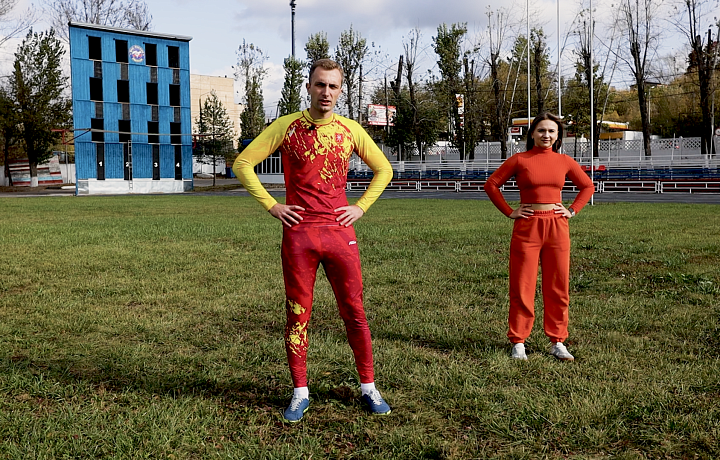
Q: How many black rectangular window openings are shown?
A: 12